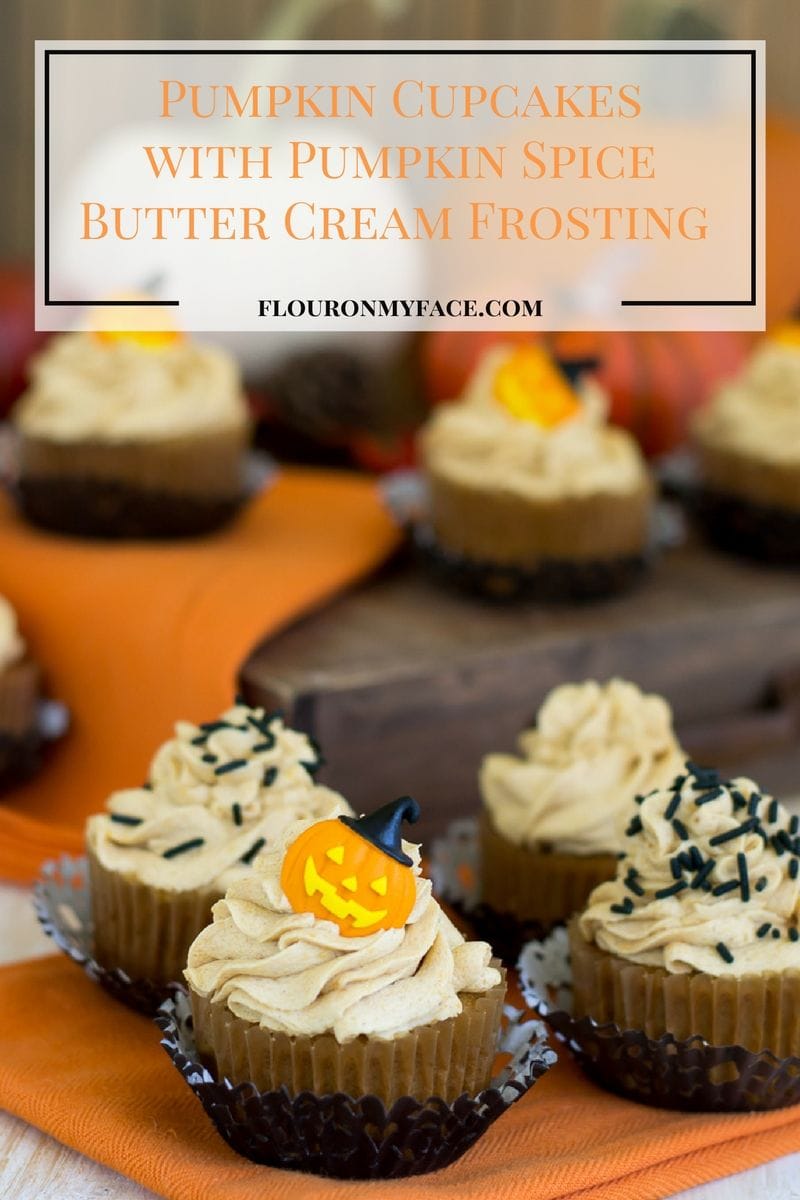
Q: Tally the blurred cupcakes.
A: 4